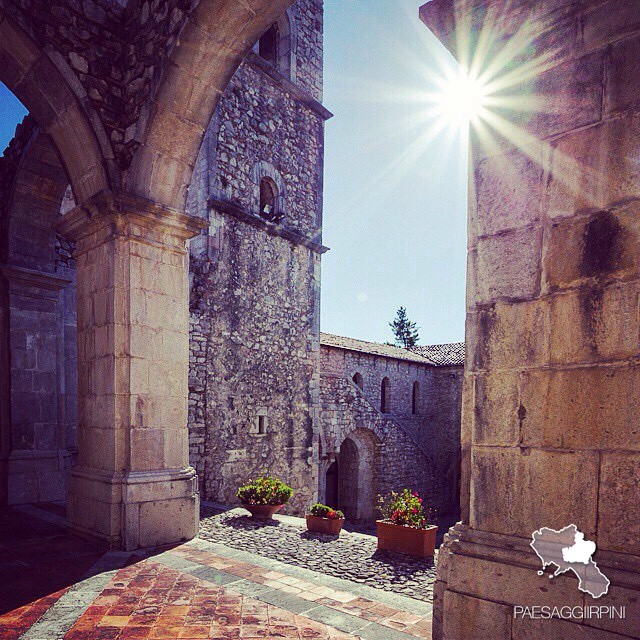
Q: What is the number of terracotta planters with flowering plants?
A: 3